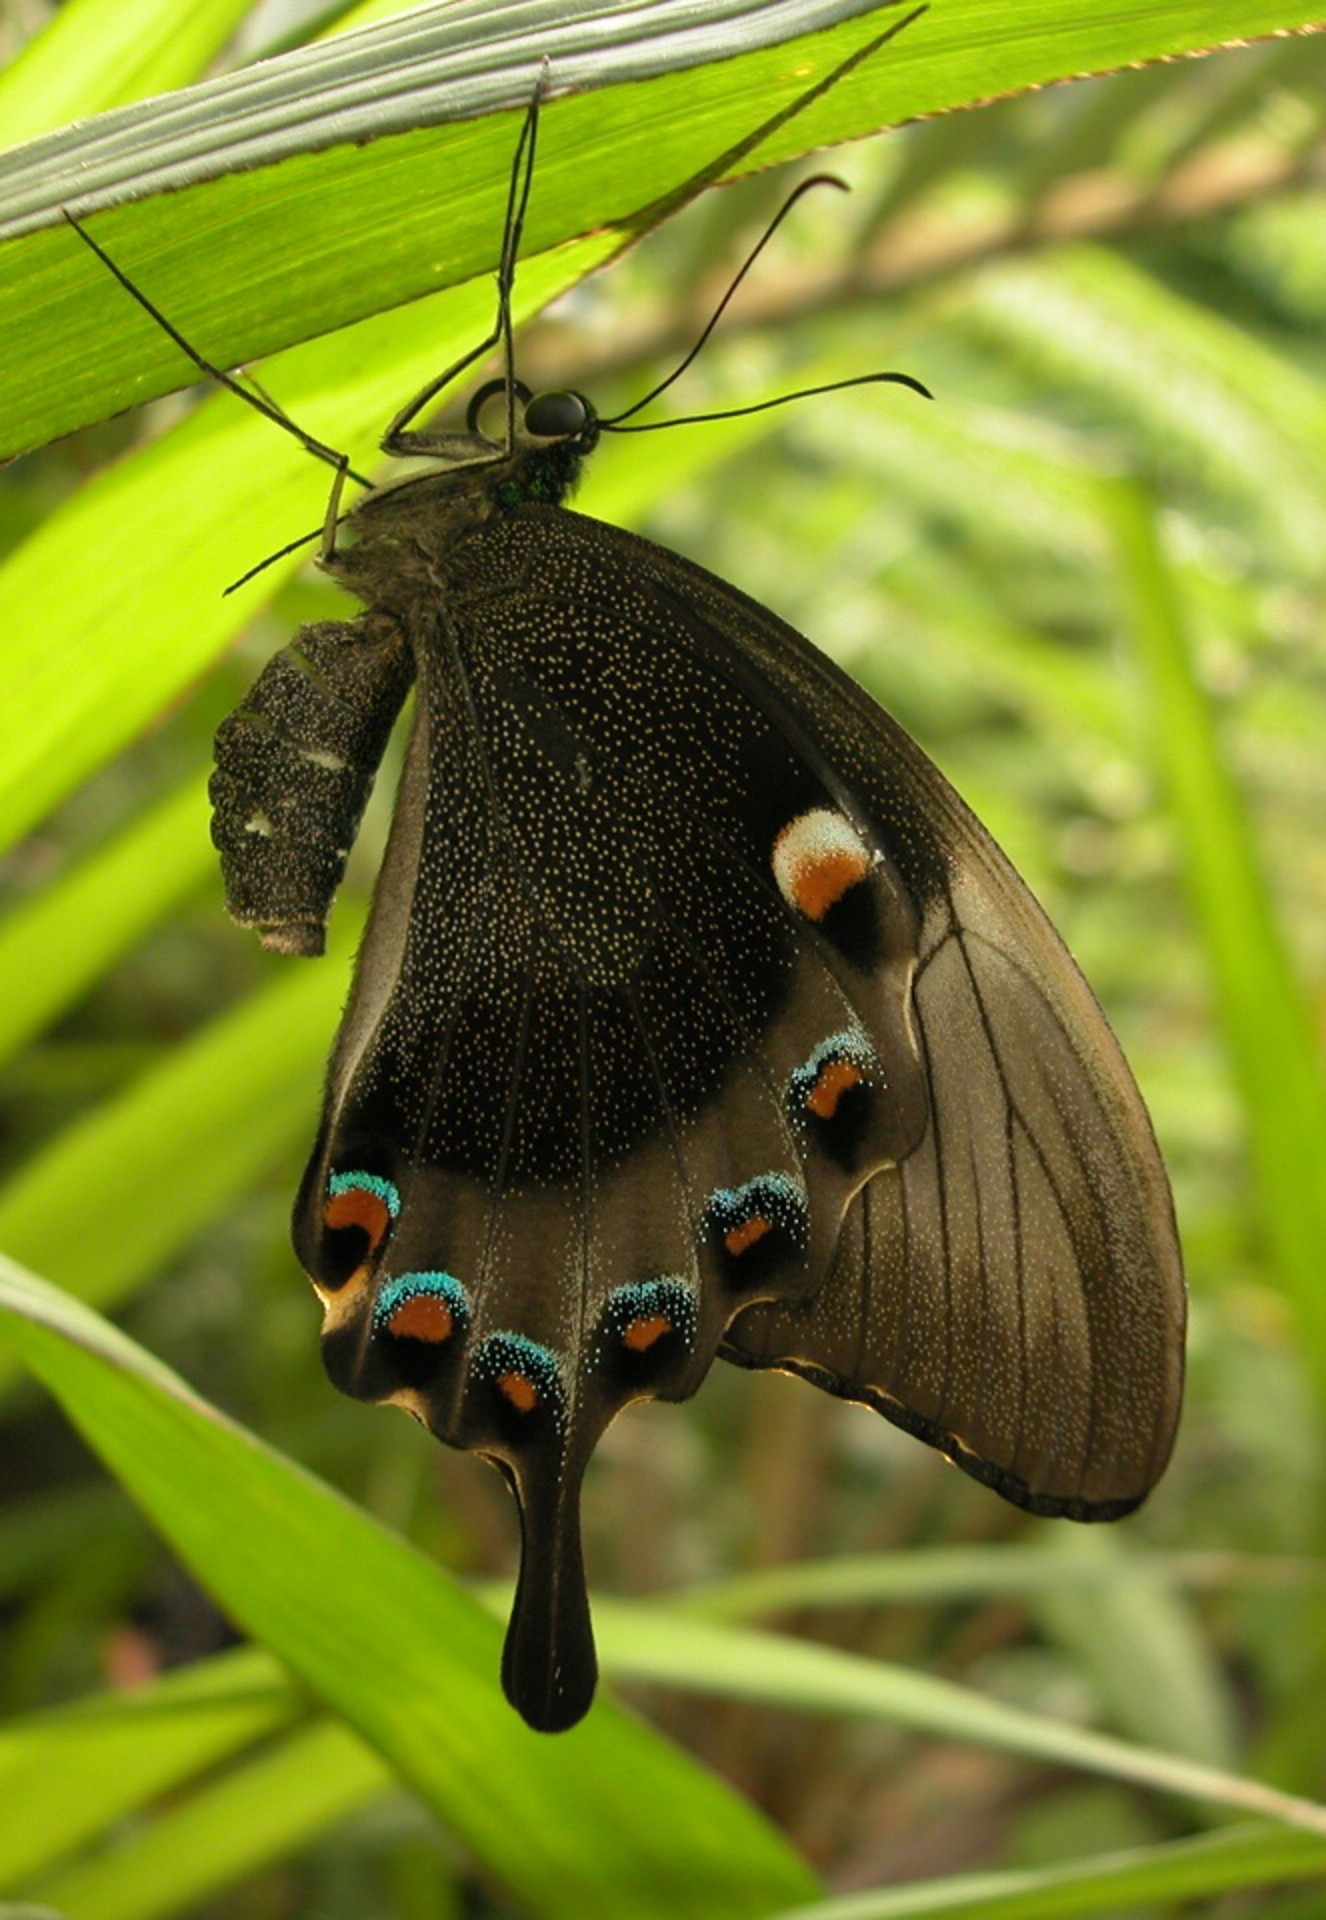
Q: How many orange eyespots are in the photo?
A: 7